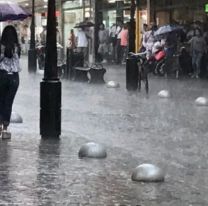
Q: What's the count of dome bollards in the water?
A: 6